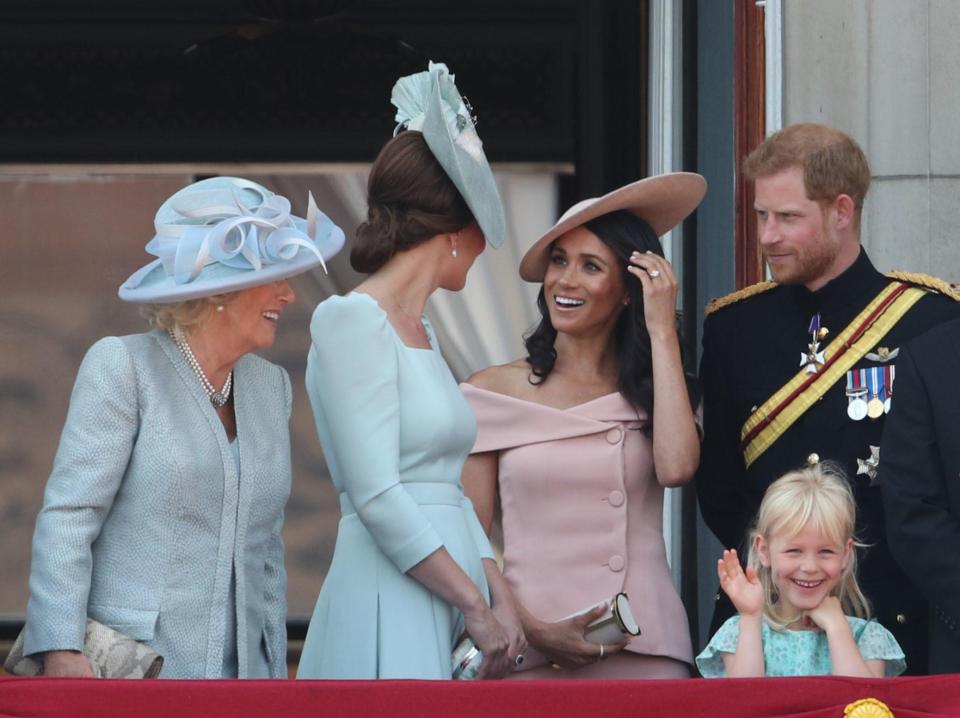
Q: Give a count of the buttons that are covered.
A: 3